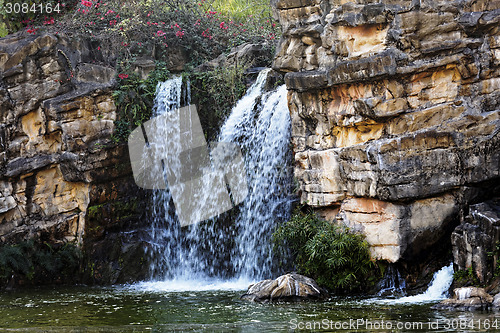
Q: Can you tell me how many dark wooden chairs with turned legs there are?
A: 0